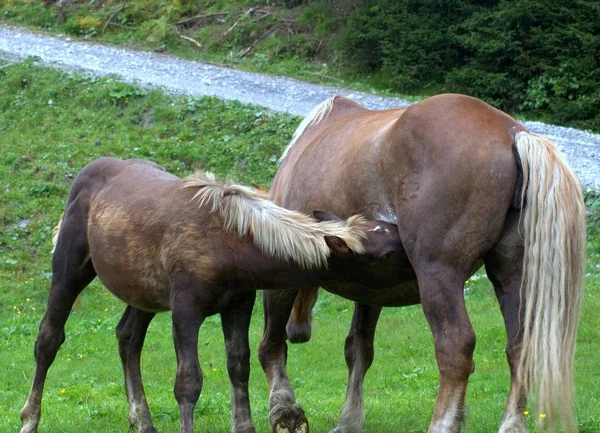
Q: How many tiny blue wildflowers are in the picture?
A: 0